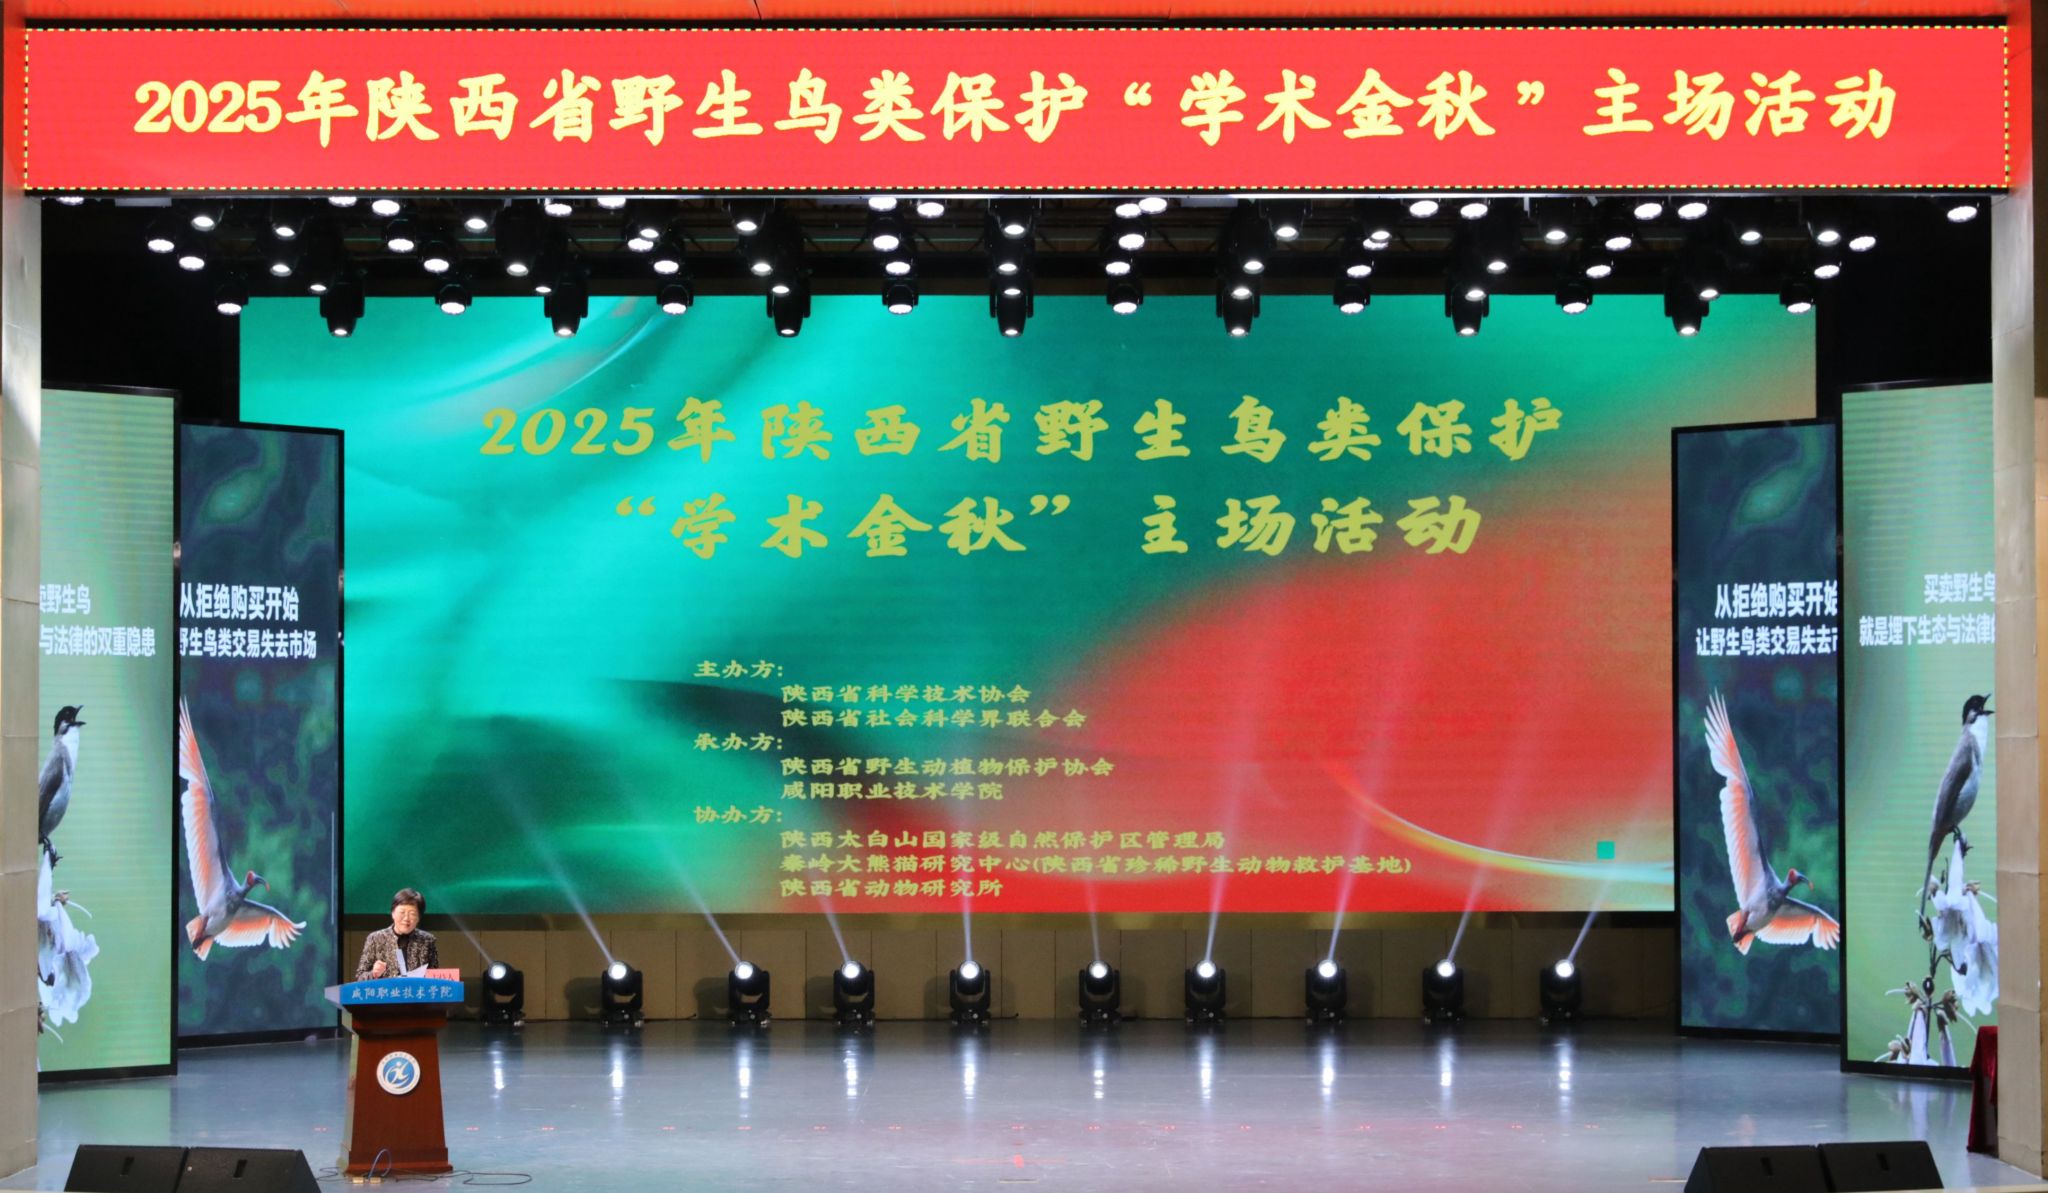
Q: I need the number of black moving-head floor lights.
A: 10